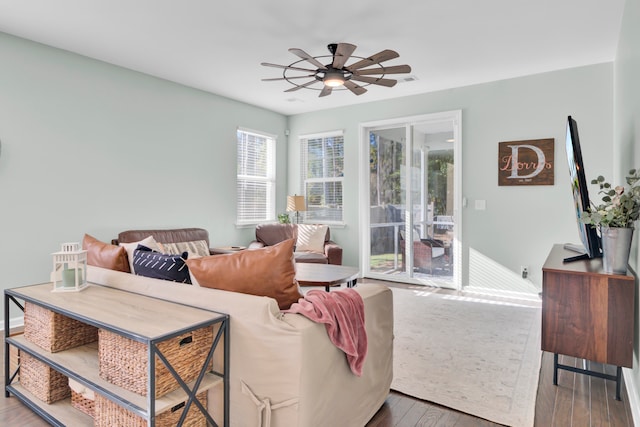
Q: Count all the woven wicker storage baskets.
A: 5